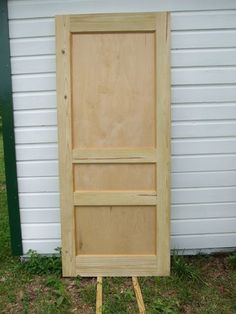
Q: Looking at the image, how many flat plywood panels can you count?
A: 3